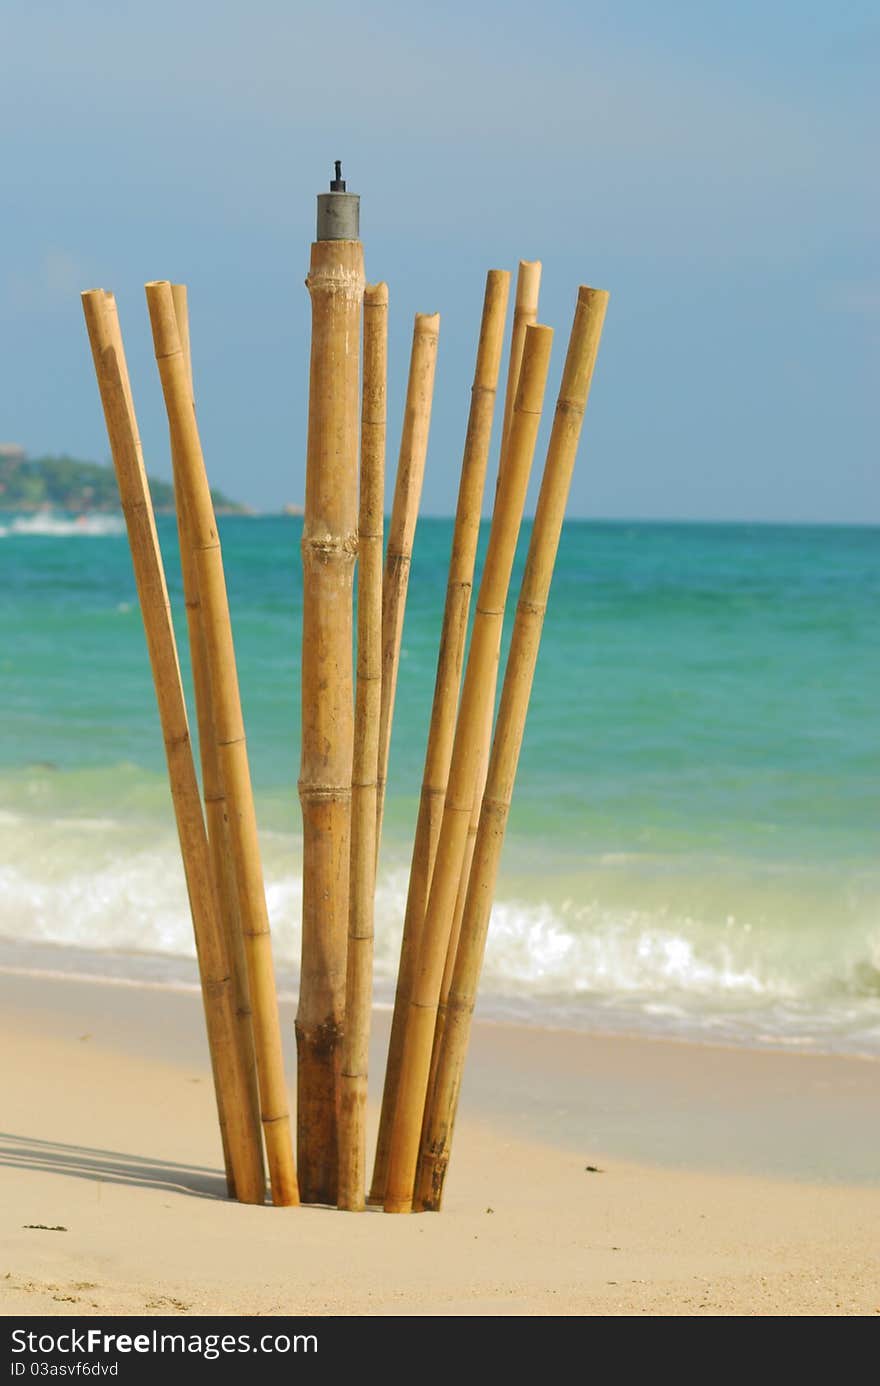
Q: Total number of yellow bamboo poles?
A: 11